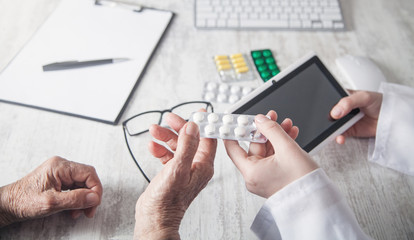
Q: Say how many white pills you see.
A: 14